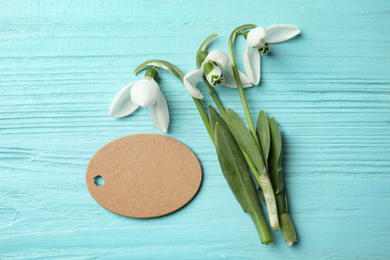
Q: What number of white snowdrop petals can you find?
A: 9